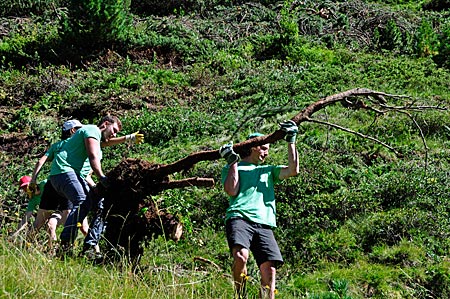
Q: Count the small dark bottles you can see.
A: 0